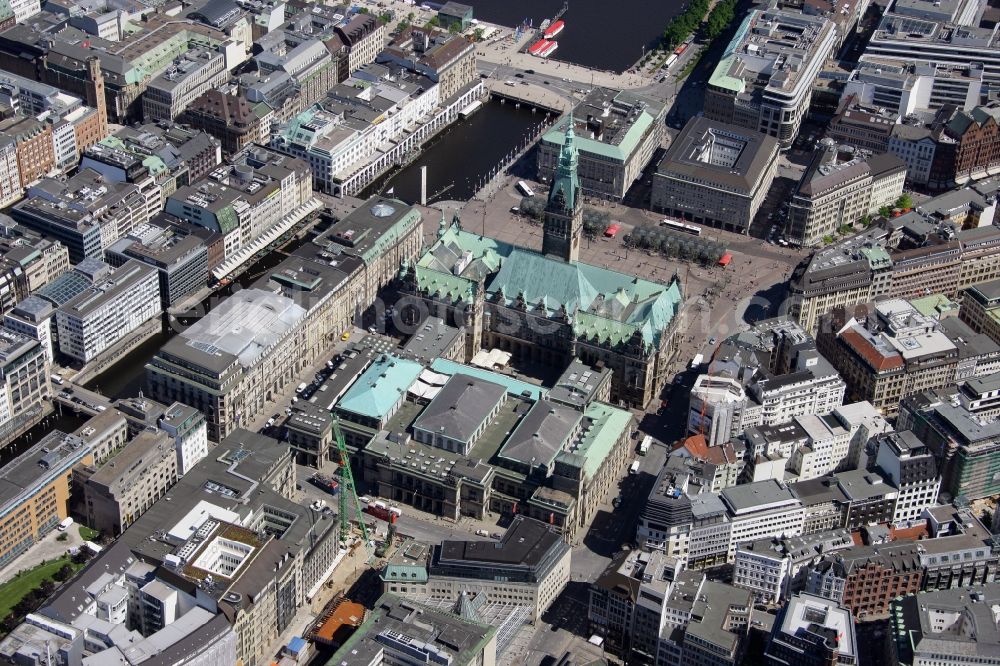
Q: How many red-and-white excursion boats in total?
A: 3